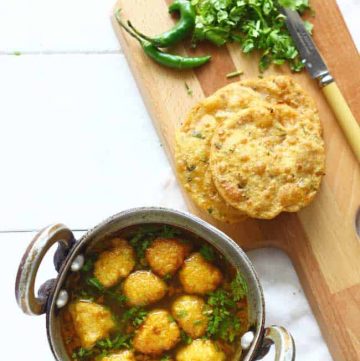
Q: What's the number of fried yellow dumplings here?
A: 9